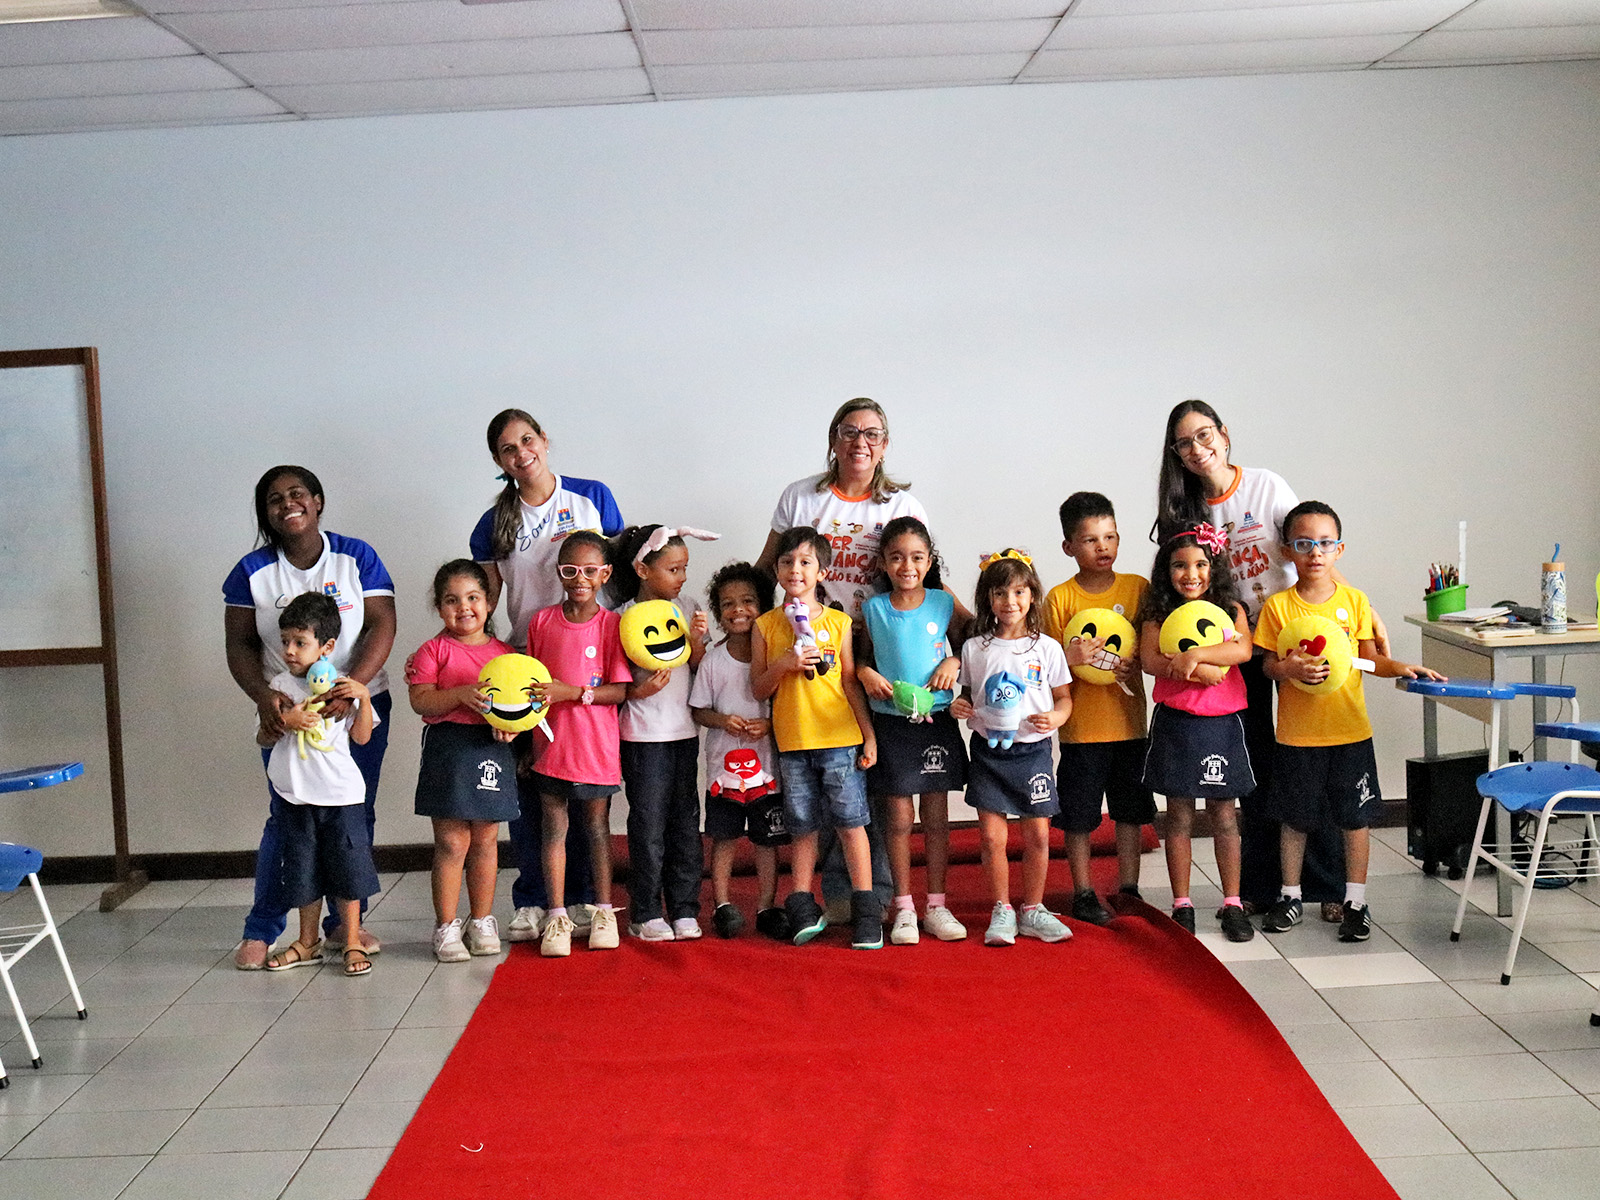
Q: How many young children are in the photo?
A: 11